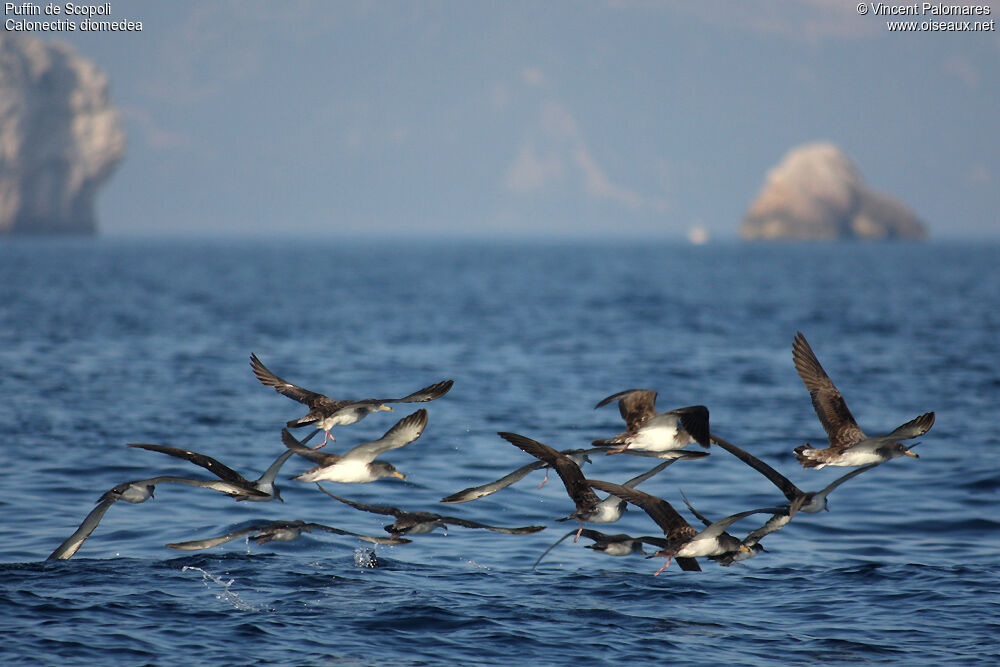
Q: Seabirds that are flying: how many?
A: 14